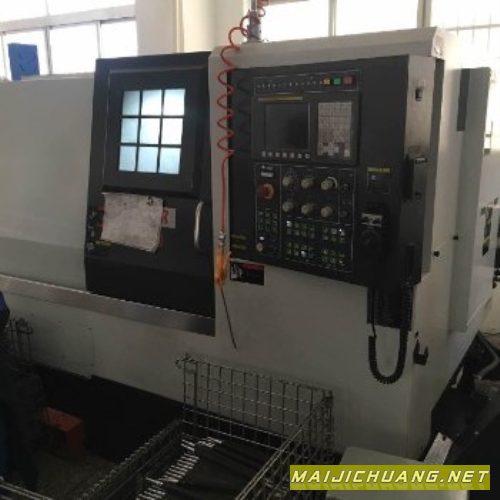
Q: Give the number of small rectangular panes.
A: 9